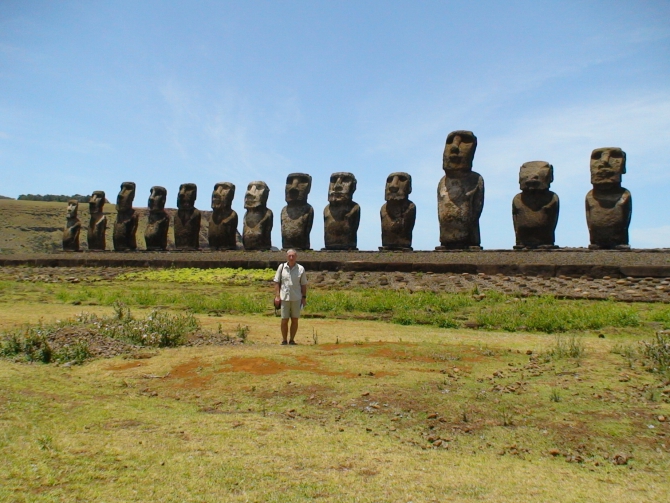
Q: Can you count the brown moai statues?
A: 13